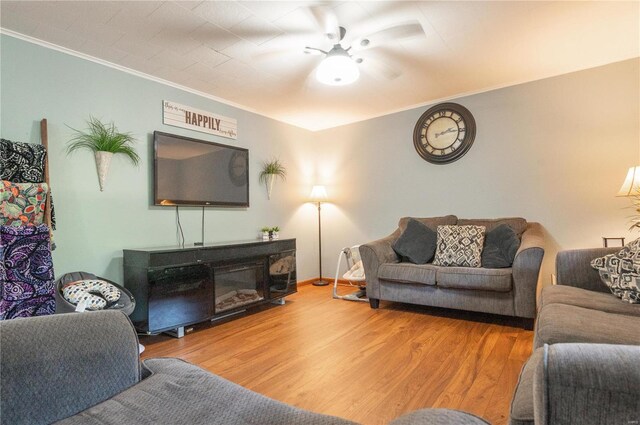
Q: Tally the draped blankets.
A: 3